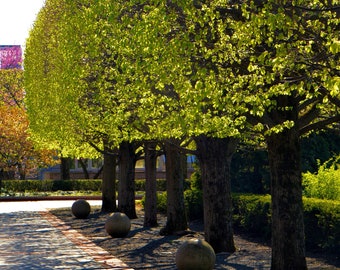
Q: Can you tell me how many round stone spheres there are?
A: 3